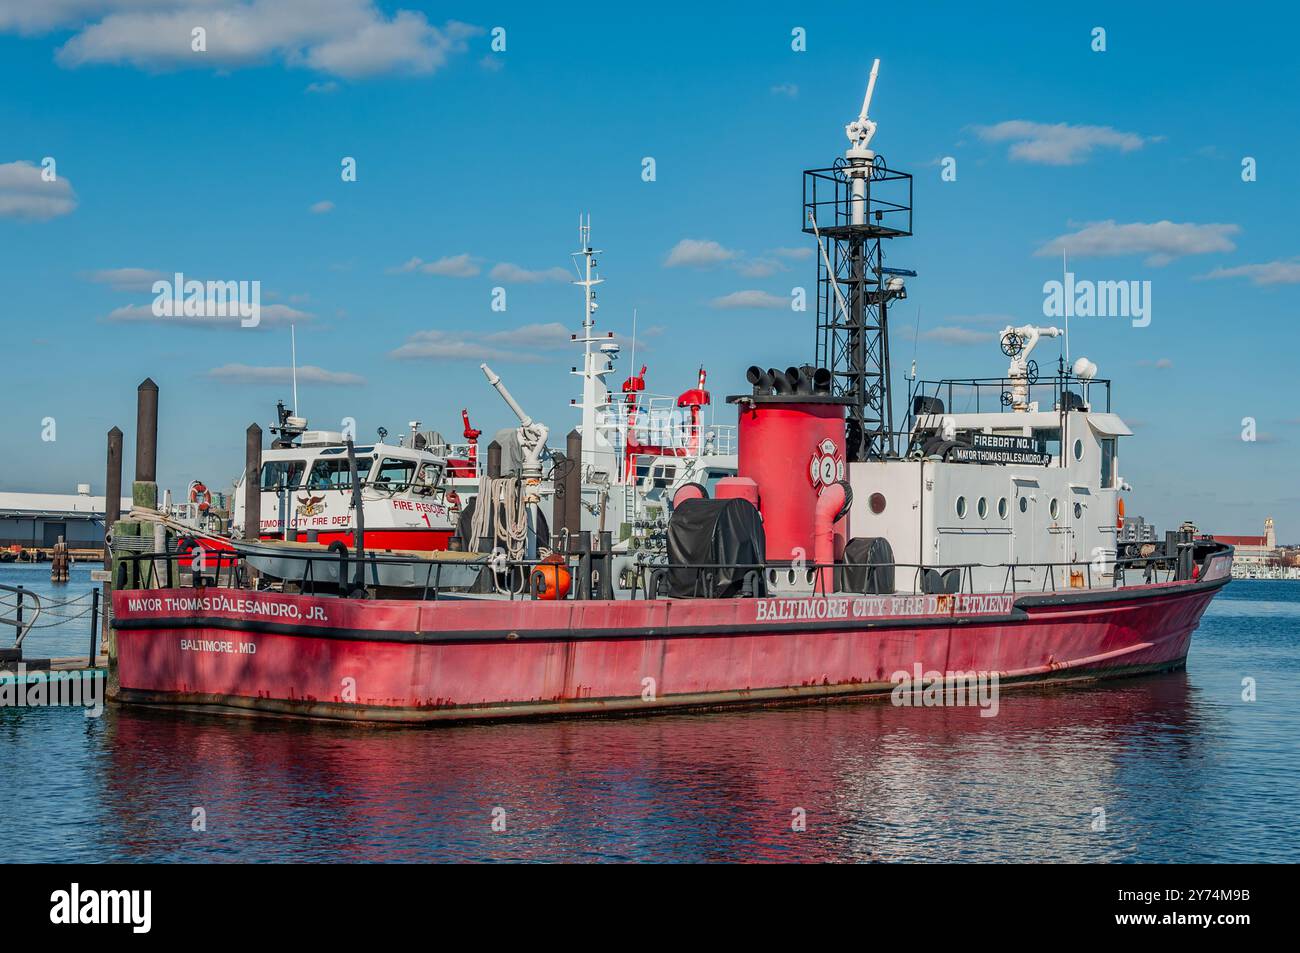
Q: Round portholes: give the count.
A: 11